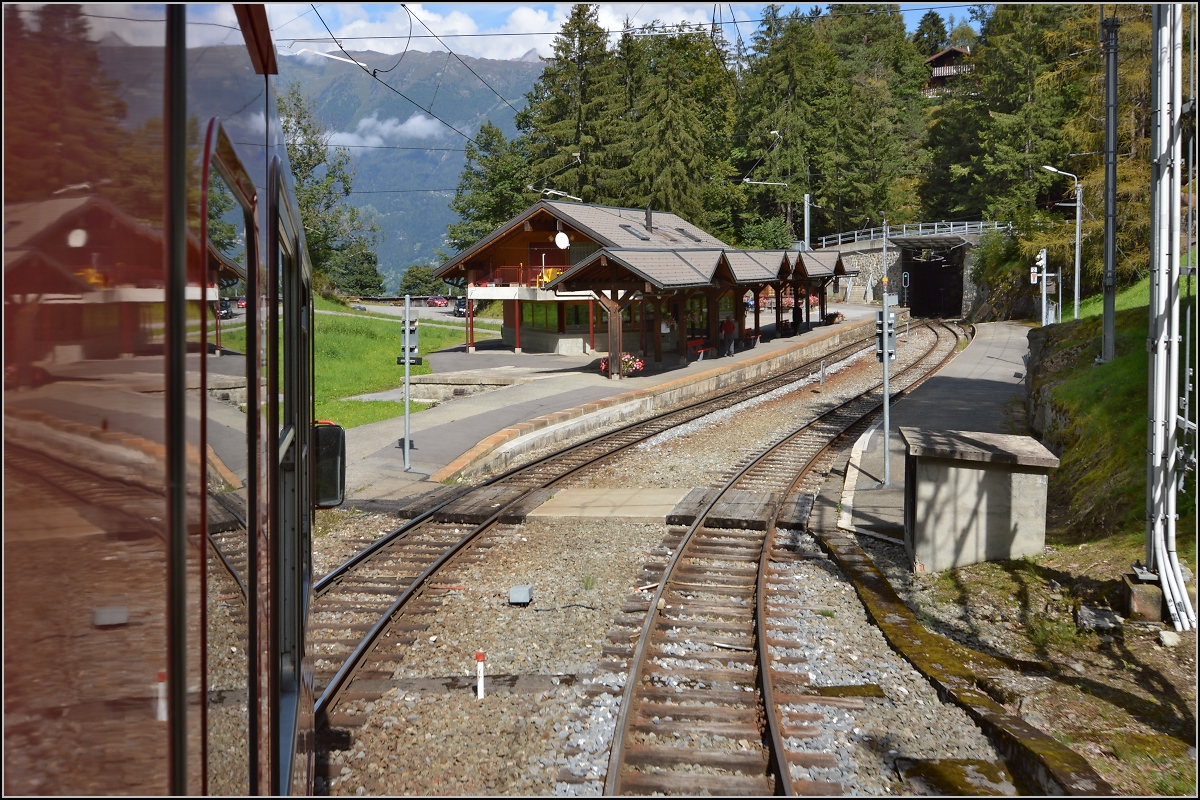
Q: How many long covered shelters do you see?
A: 1